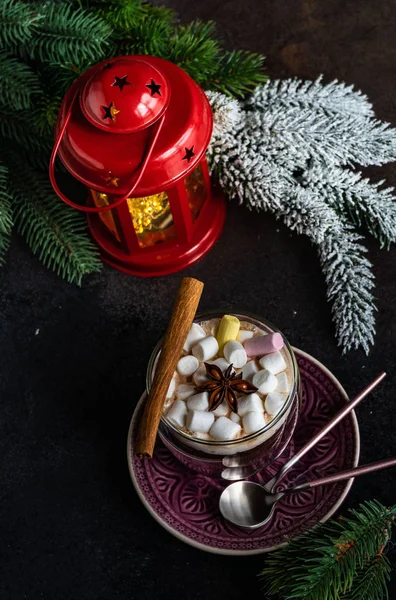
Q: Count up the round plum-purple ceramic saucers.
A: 1